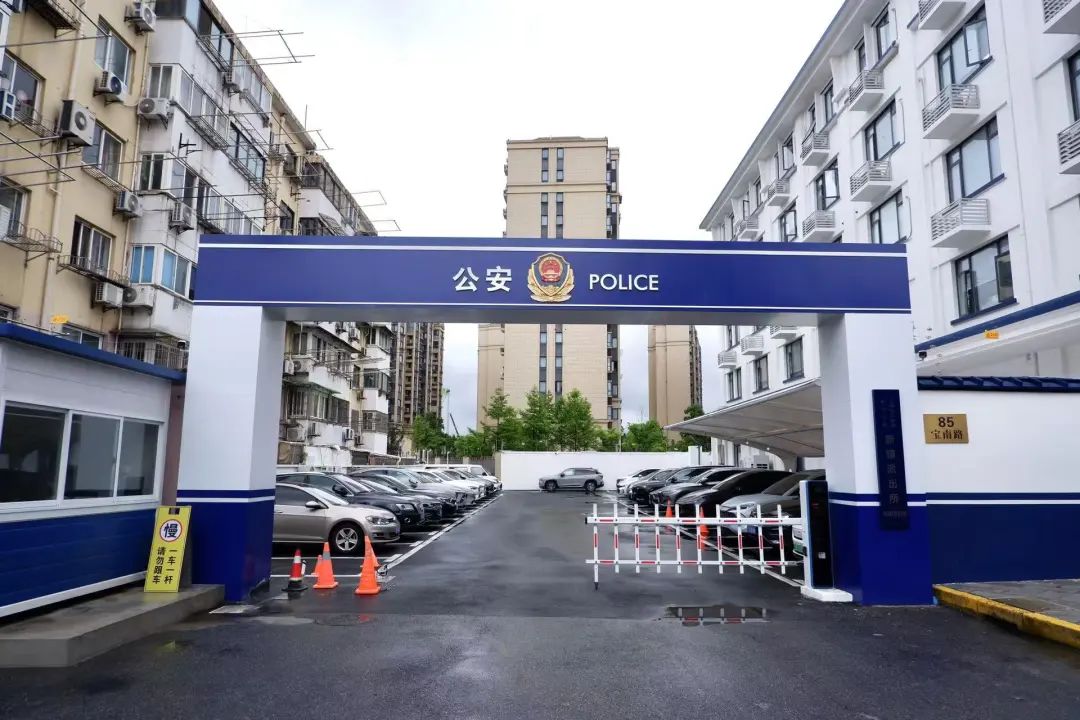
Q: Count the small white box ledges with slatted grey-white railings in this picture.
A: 14